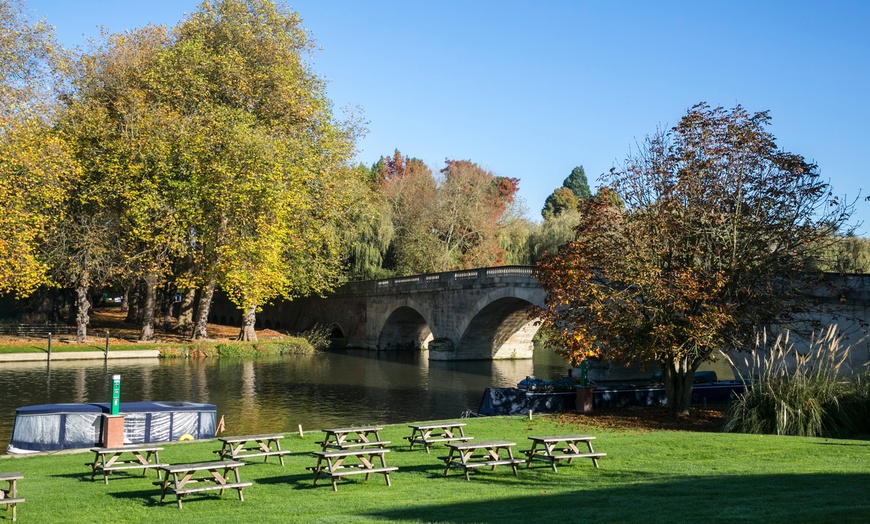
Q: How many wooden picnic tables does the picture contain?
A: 9